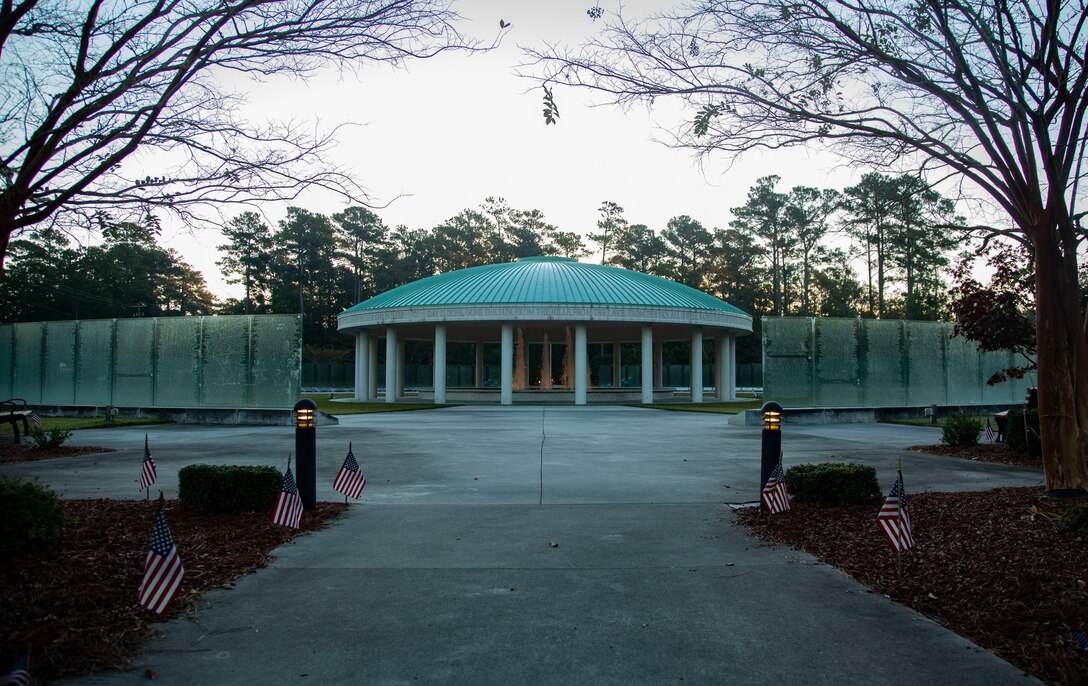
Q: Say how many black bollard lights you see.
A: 2